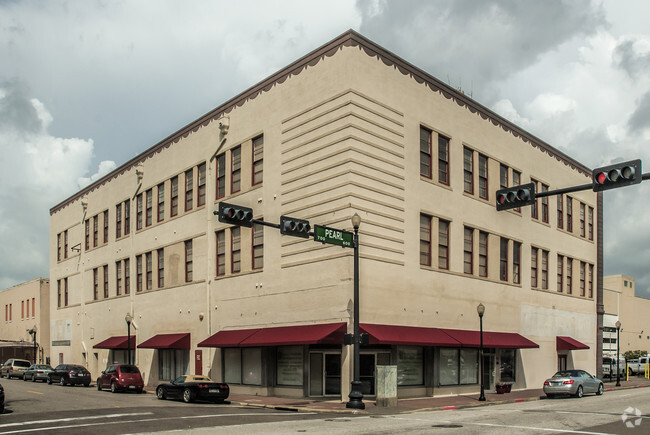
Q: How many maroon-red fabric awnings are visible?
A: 5